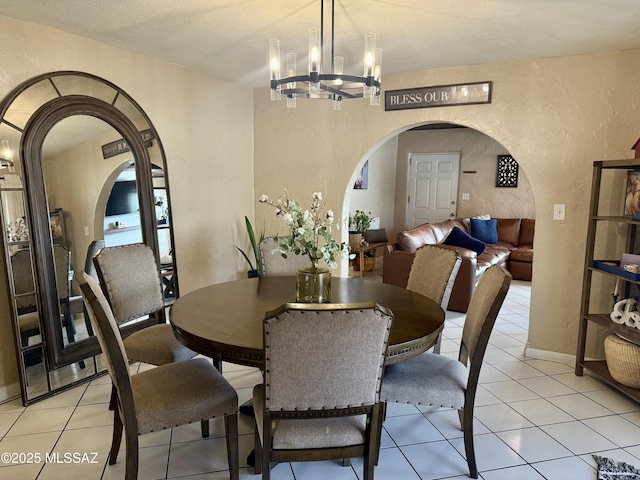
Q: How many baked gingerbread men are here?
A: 0